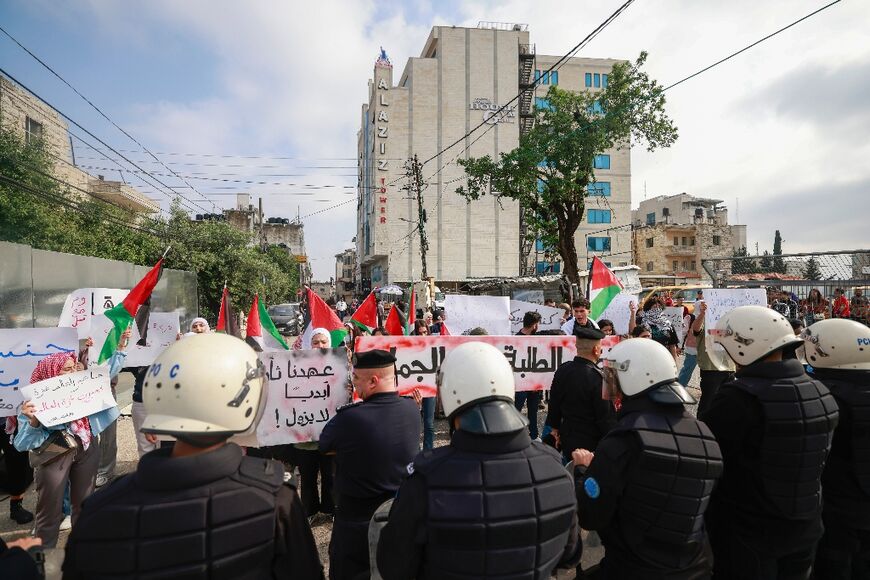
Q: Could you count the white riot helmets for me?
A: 5